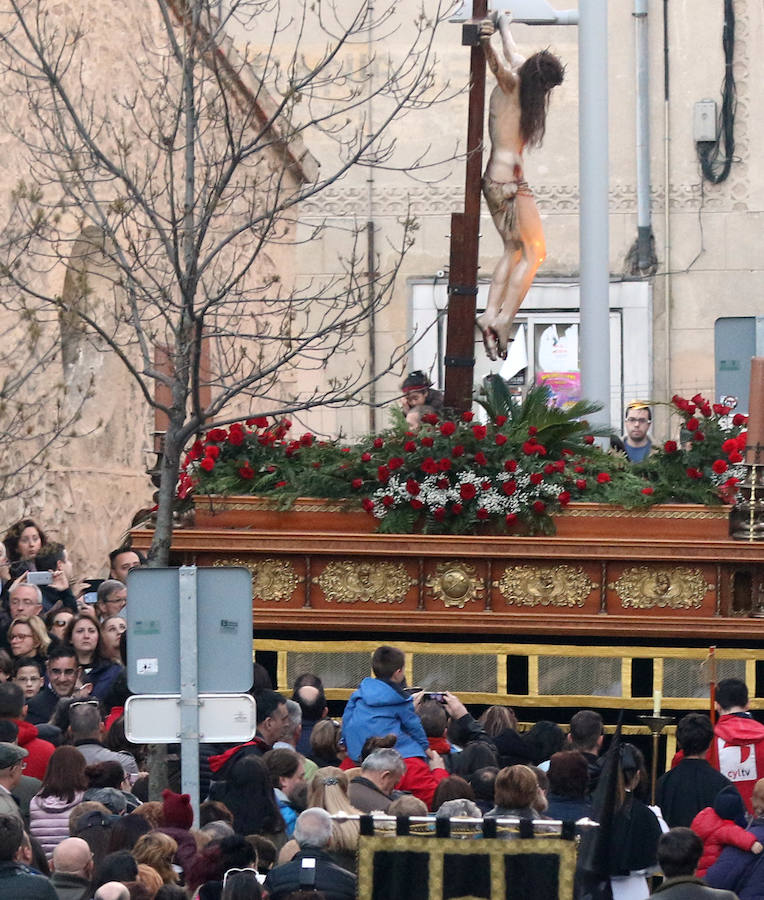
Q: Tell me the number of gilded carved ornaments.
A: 5